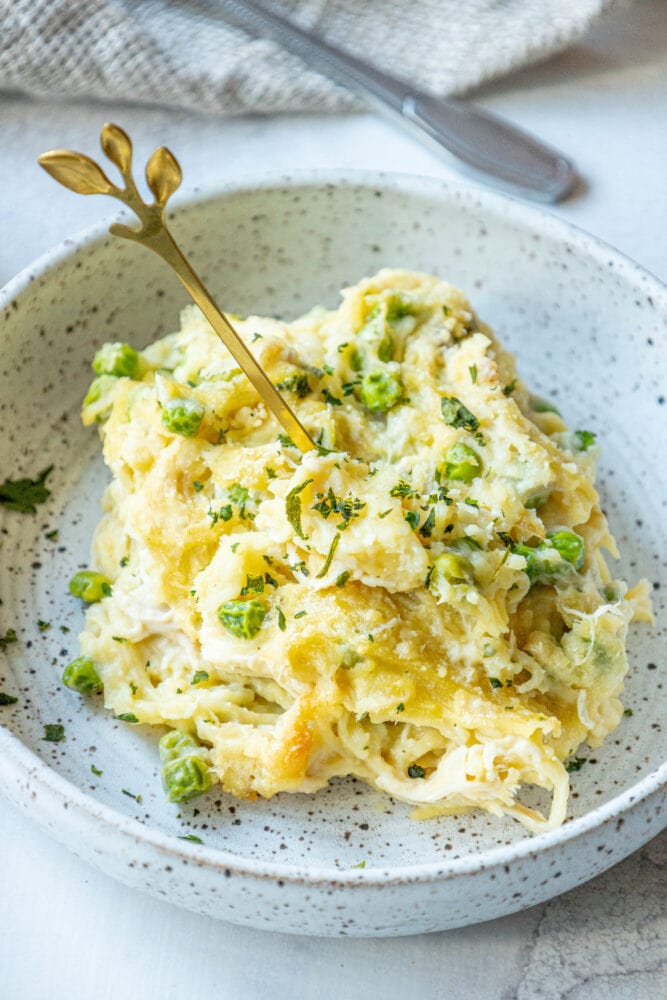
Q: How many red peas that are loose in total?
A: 0